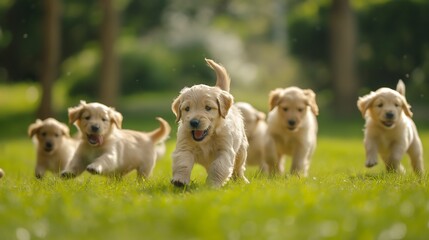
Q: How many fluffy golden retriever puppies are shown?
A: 6